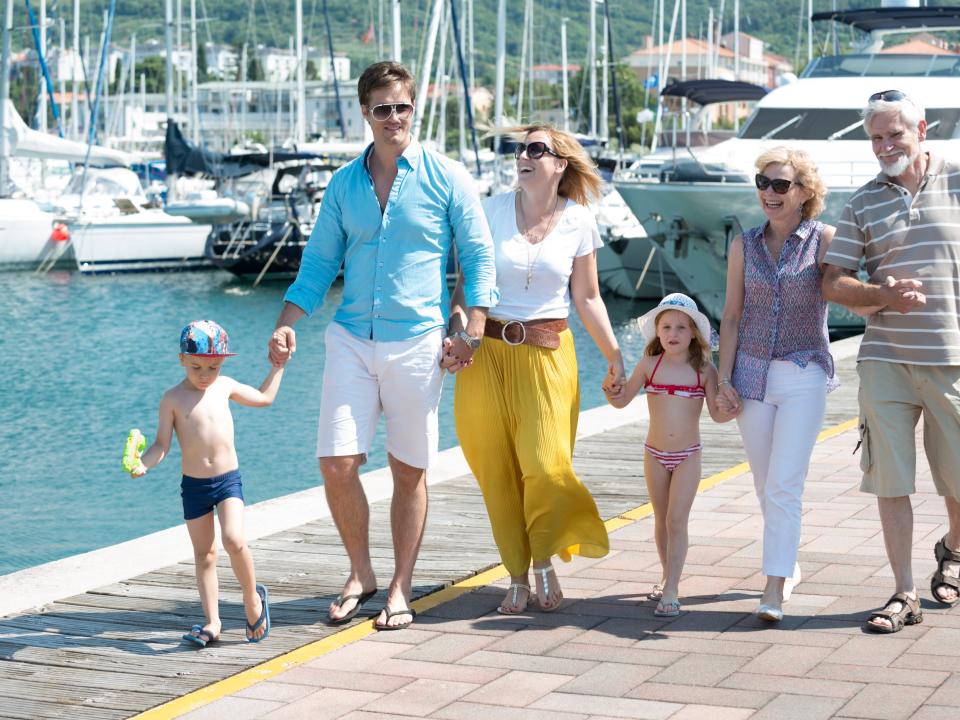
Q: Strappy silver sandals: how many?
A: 2